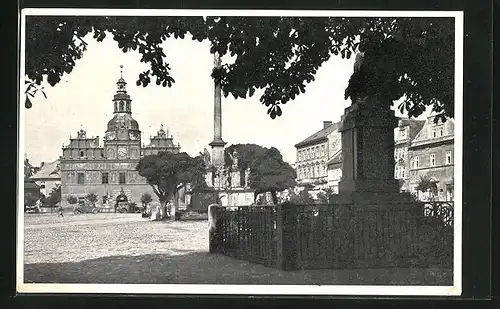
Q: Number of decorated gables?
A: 2